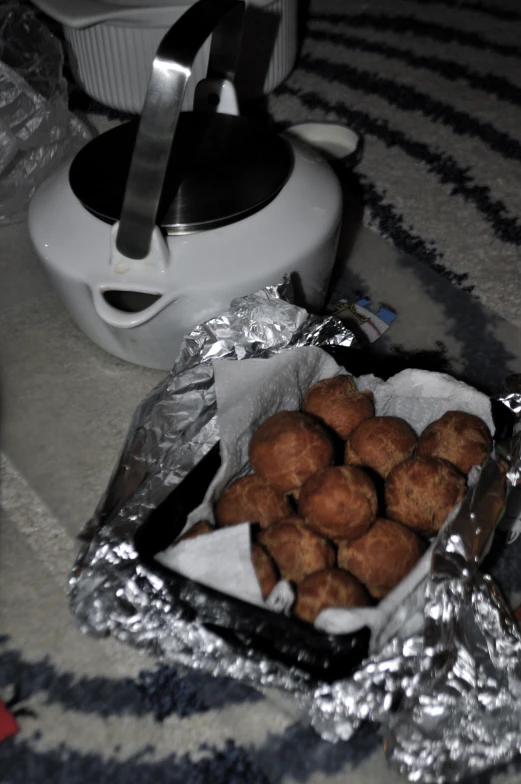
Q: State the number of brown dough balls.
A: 12